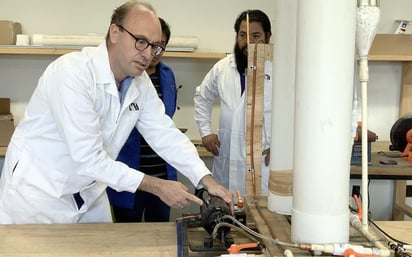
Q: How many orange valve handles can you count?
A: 4